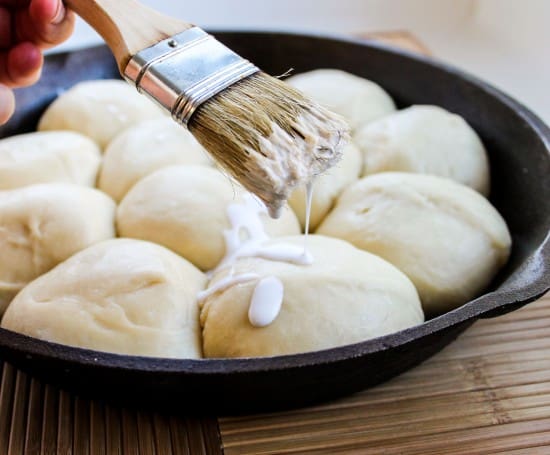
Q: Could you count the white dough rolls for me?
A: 11